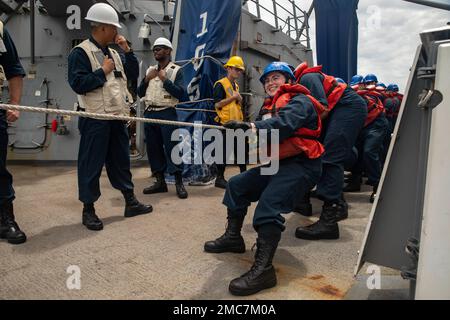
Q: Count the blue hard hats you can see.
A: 6